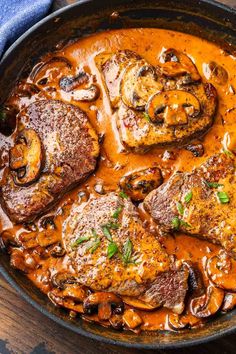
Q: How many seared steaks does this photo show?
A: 4